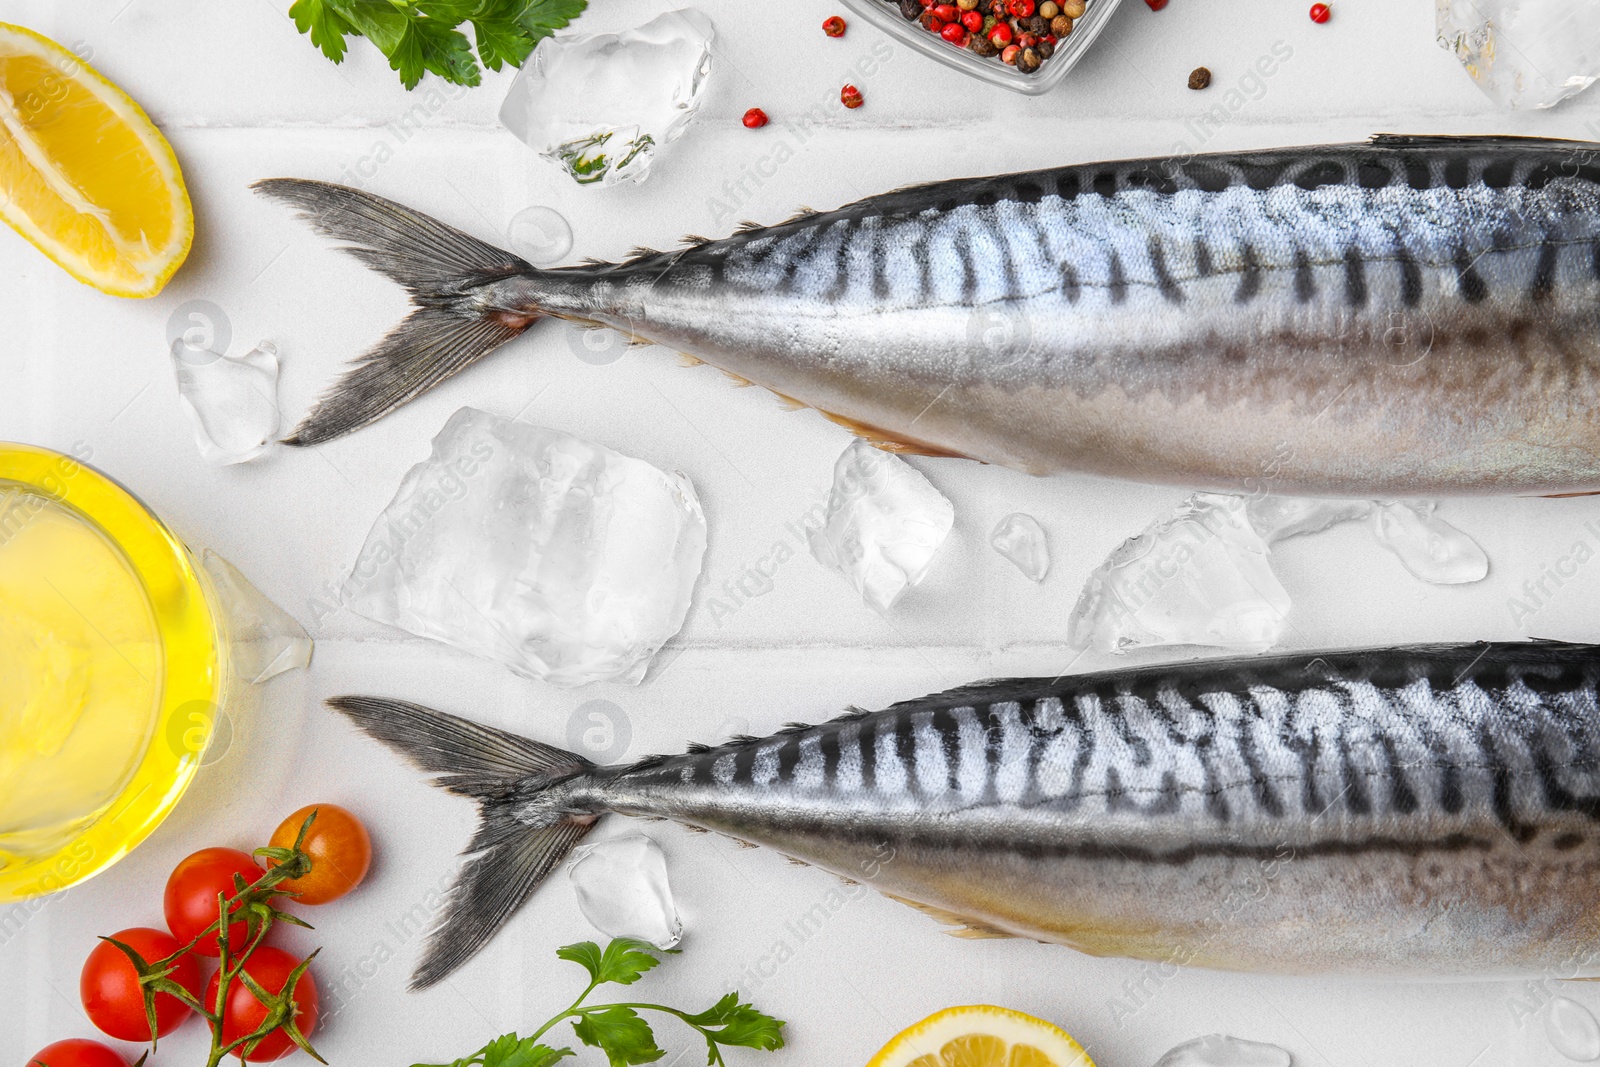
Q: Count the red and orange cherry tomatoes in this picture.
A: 5